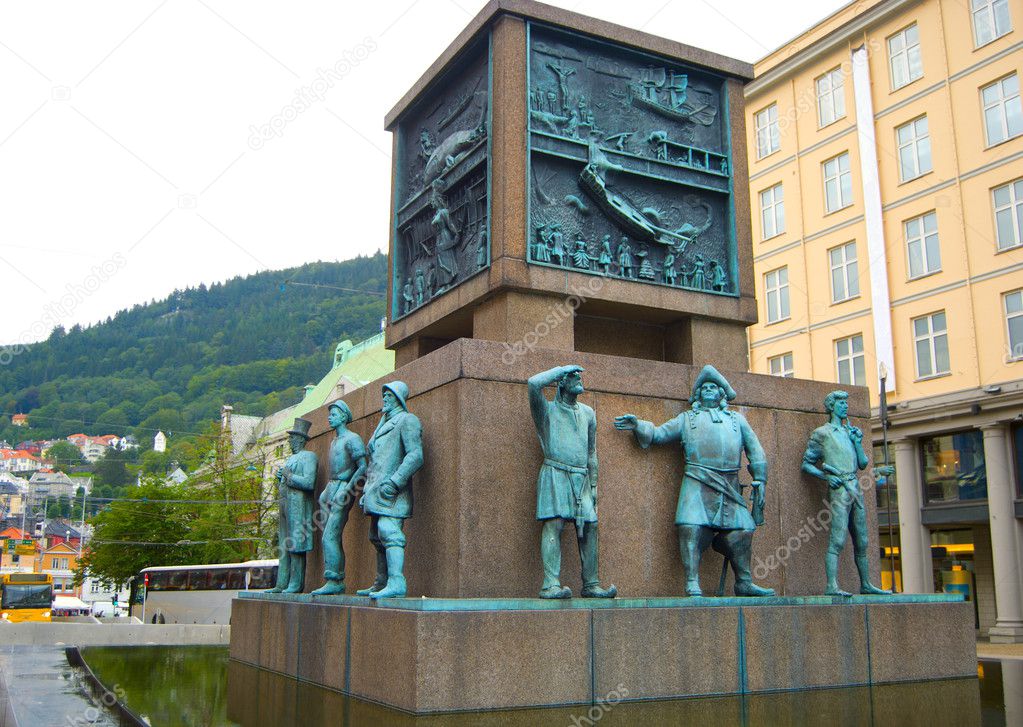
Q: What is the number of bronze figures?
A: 6